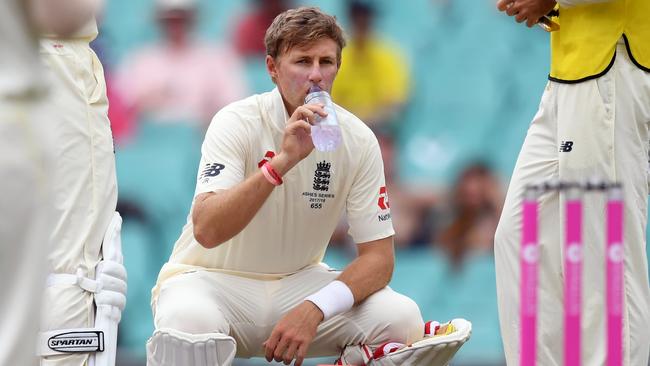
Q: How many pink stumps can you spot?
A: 3